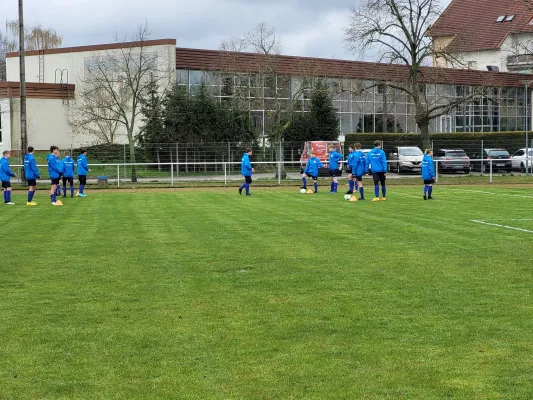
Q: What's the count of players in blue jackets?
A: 13